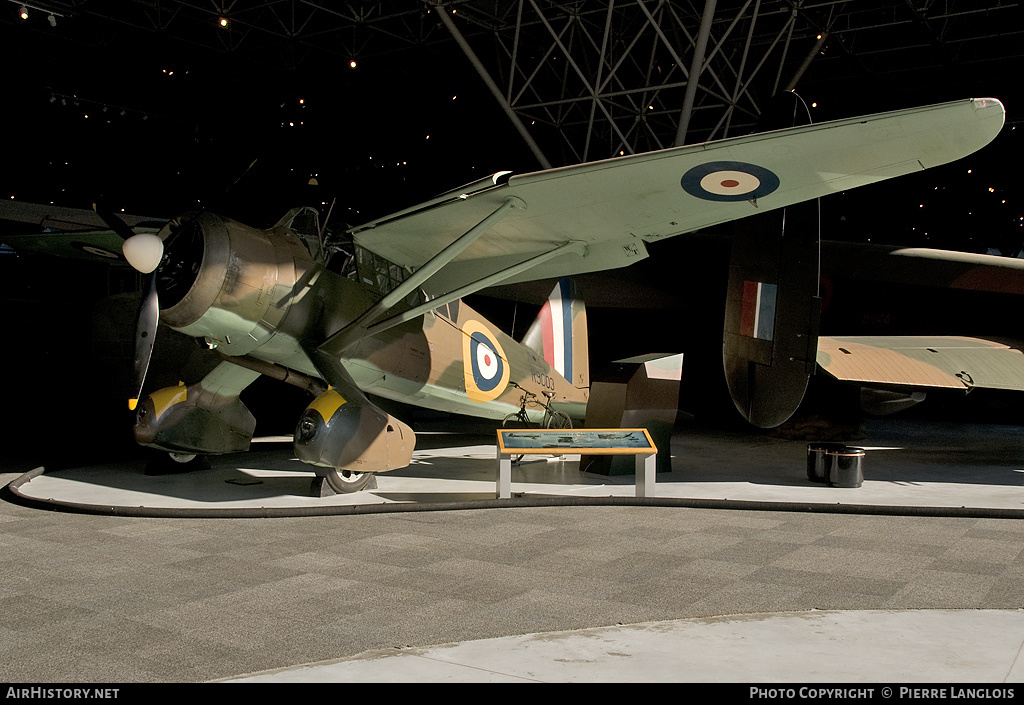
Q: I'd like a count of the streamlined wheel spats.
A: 2